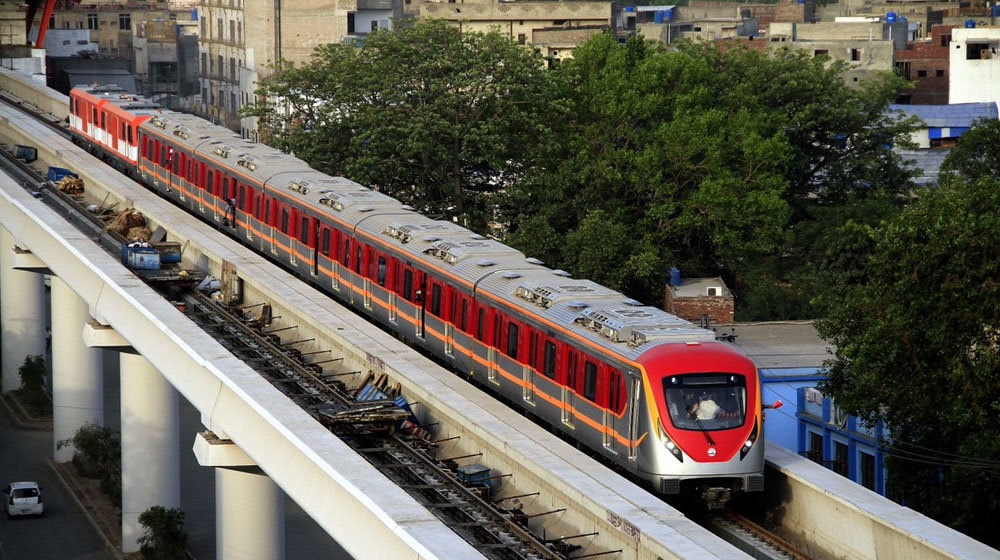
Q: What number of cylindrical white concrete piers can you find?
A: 4